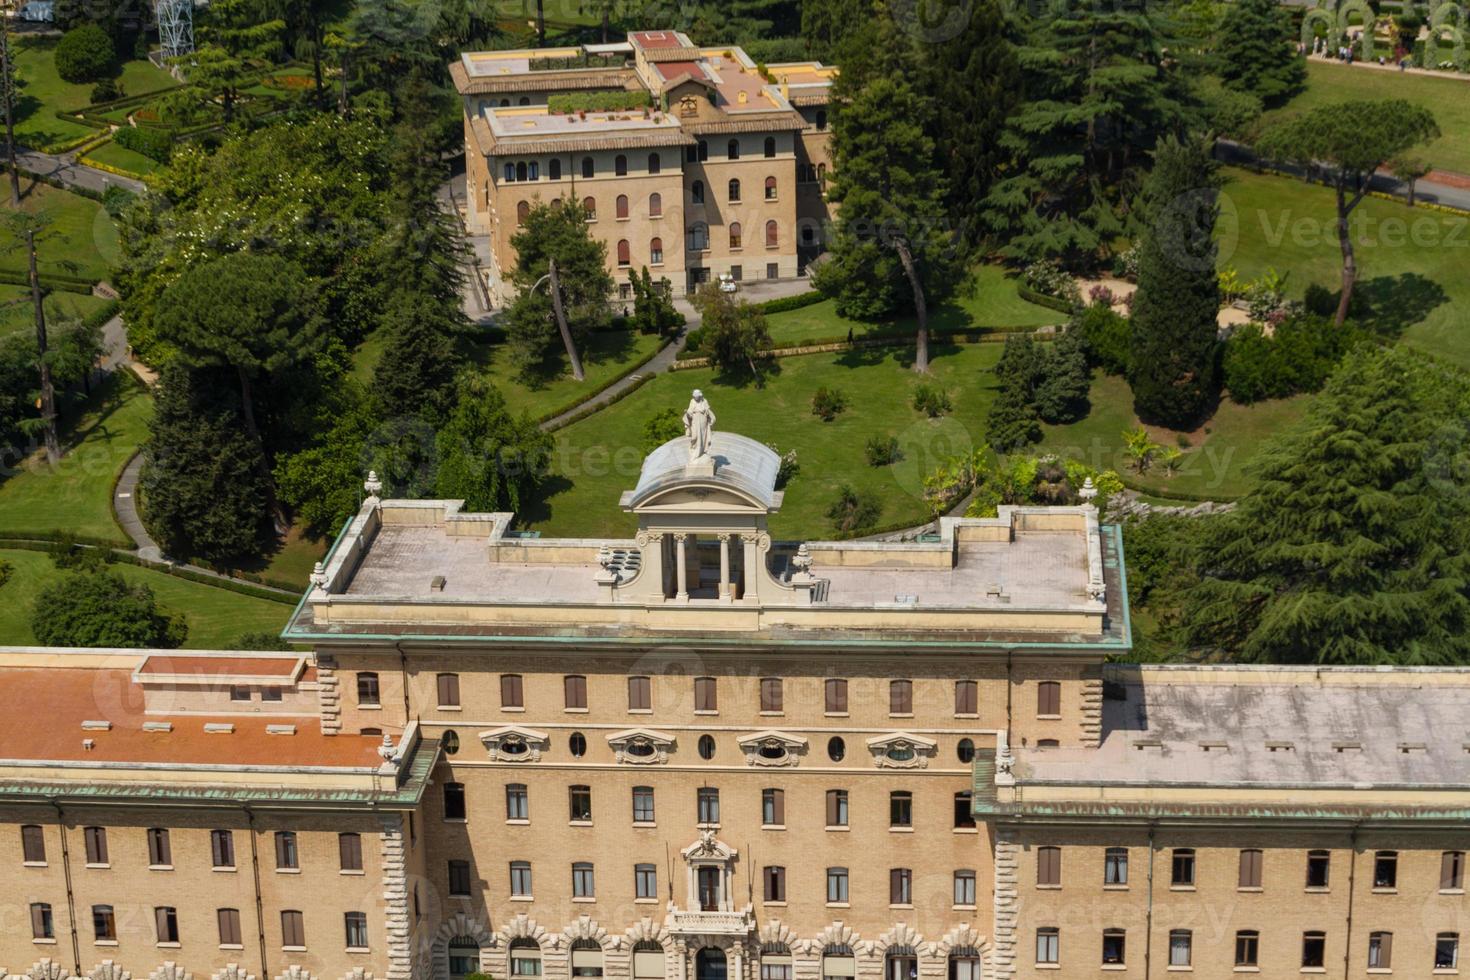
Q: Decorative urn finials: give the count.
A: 8